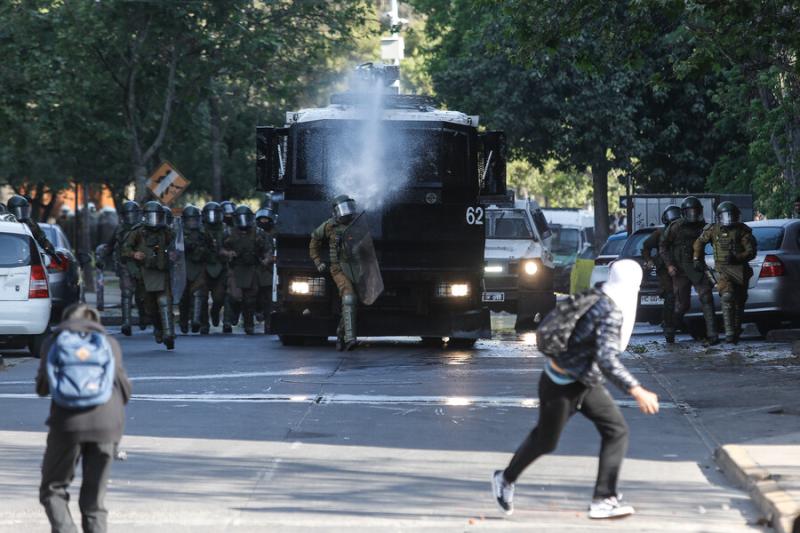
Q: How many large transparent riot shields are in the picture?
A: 2